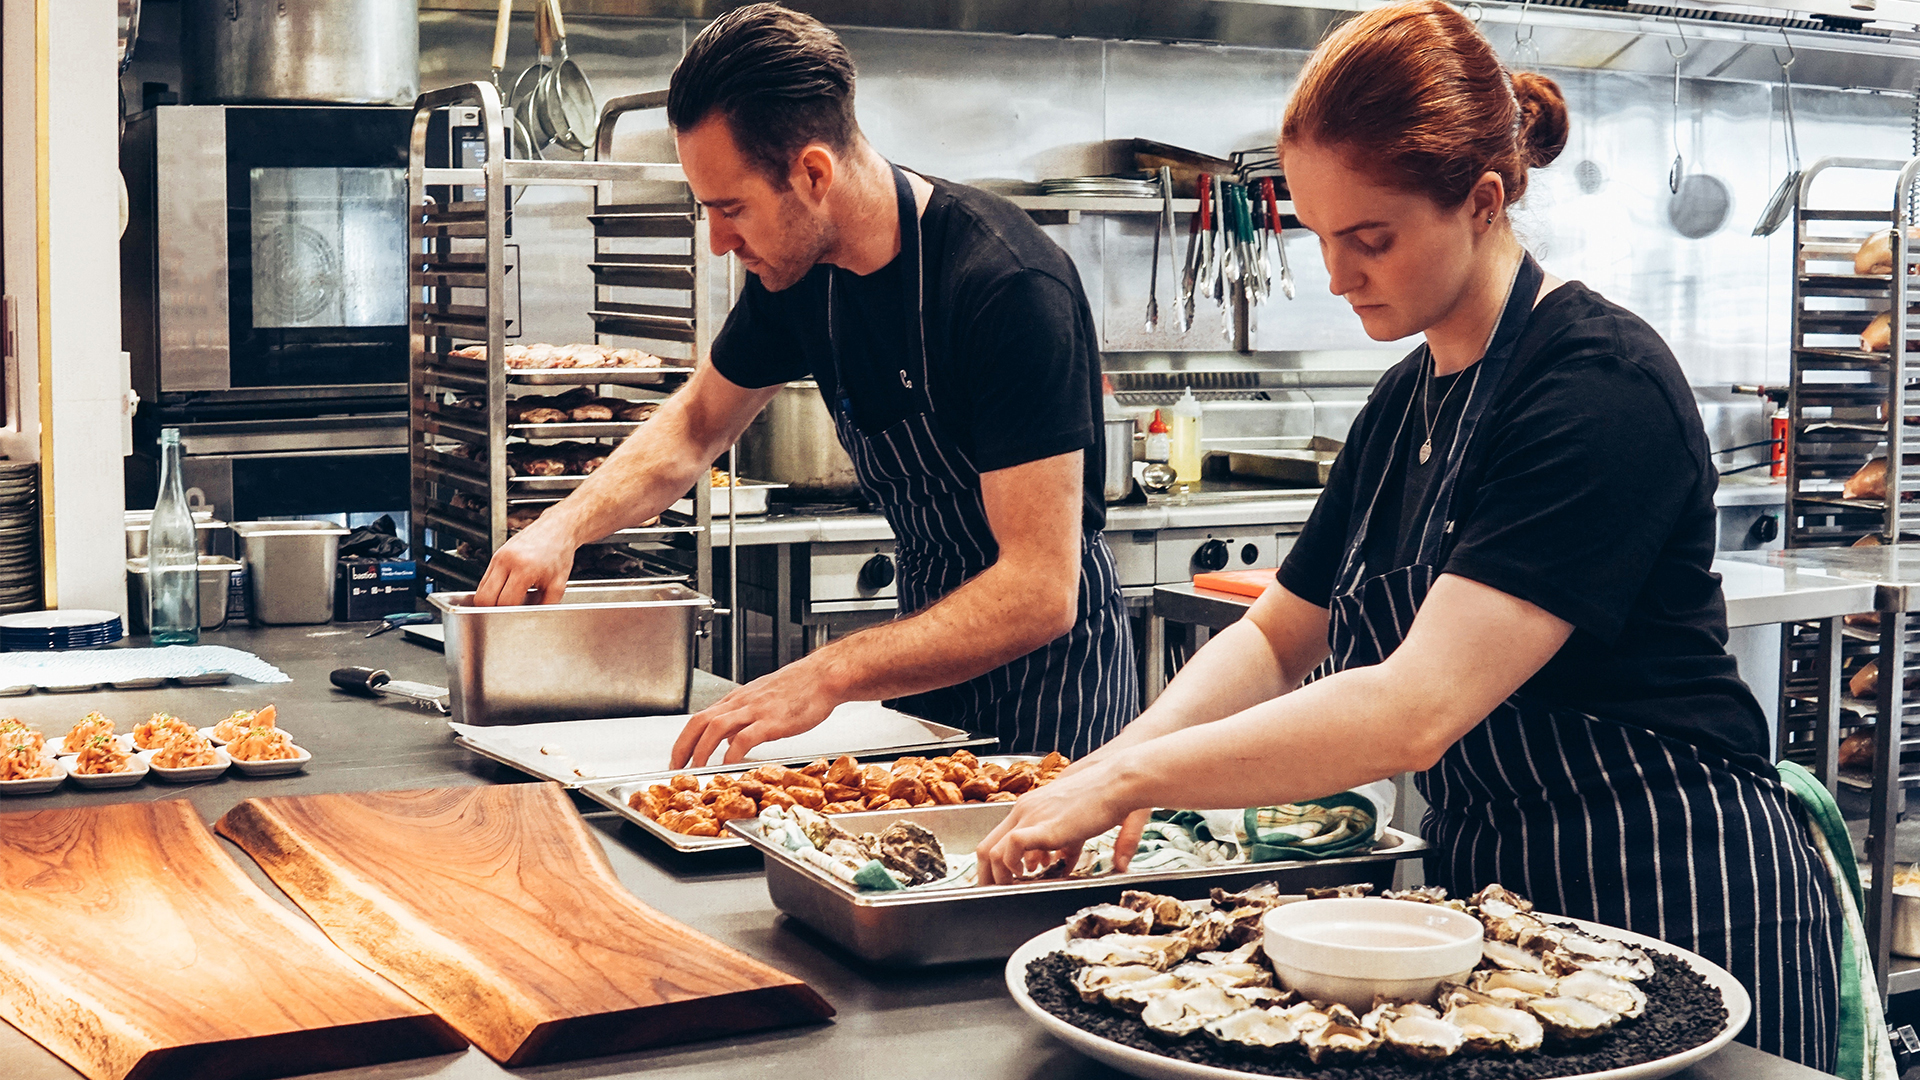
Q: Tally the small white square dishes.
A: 8